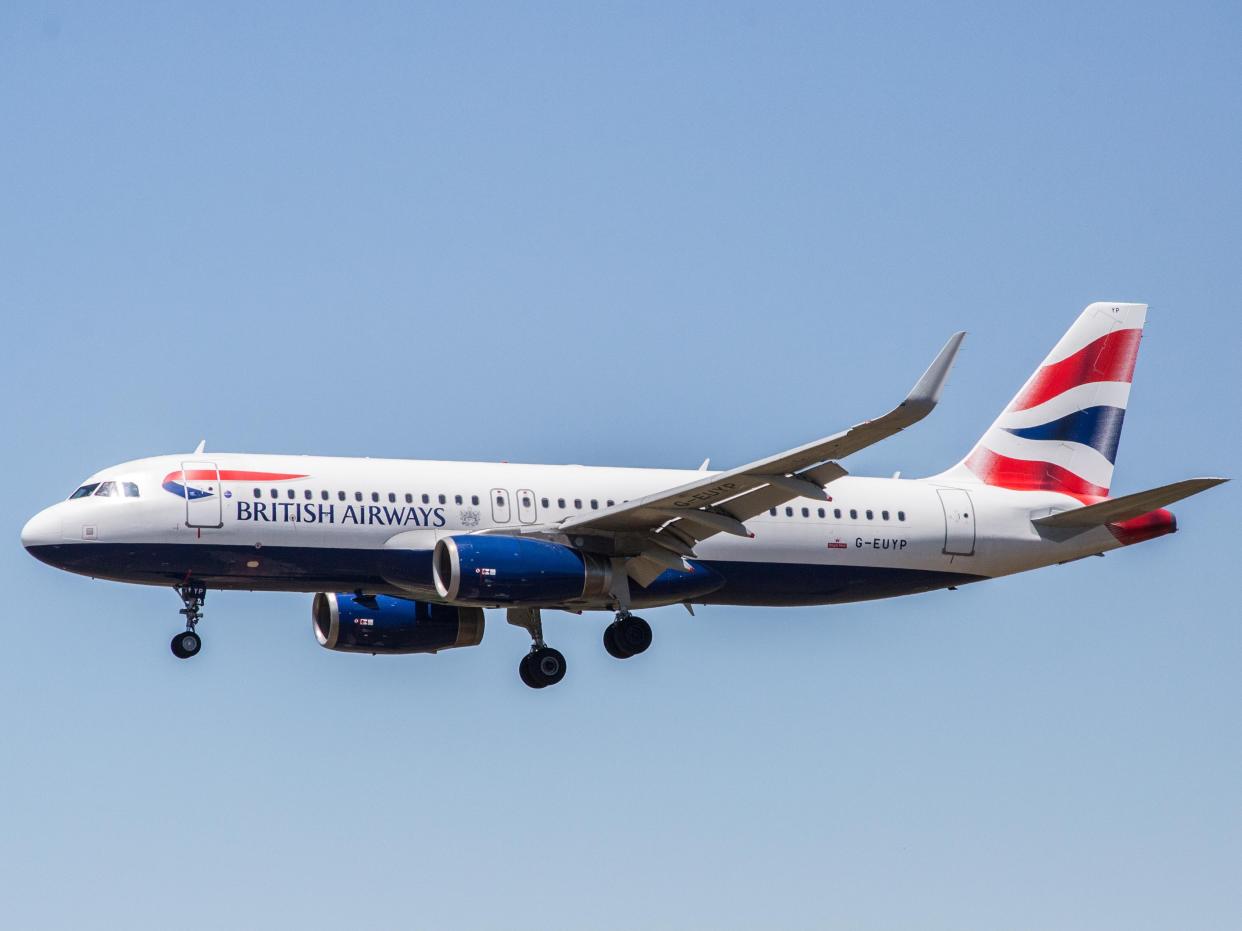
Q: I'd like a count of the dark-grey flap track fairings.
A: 3